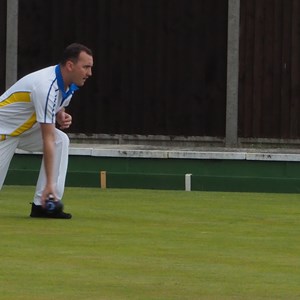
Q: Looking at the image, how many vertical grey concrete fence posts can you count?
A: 2